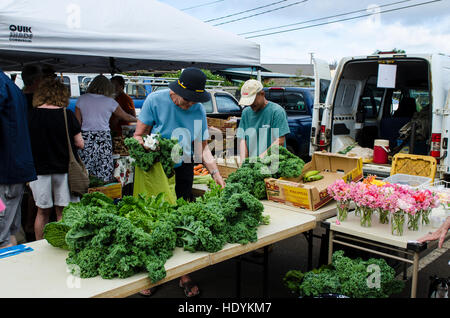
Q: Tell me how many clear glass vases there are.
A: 7